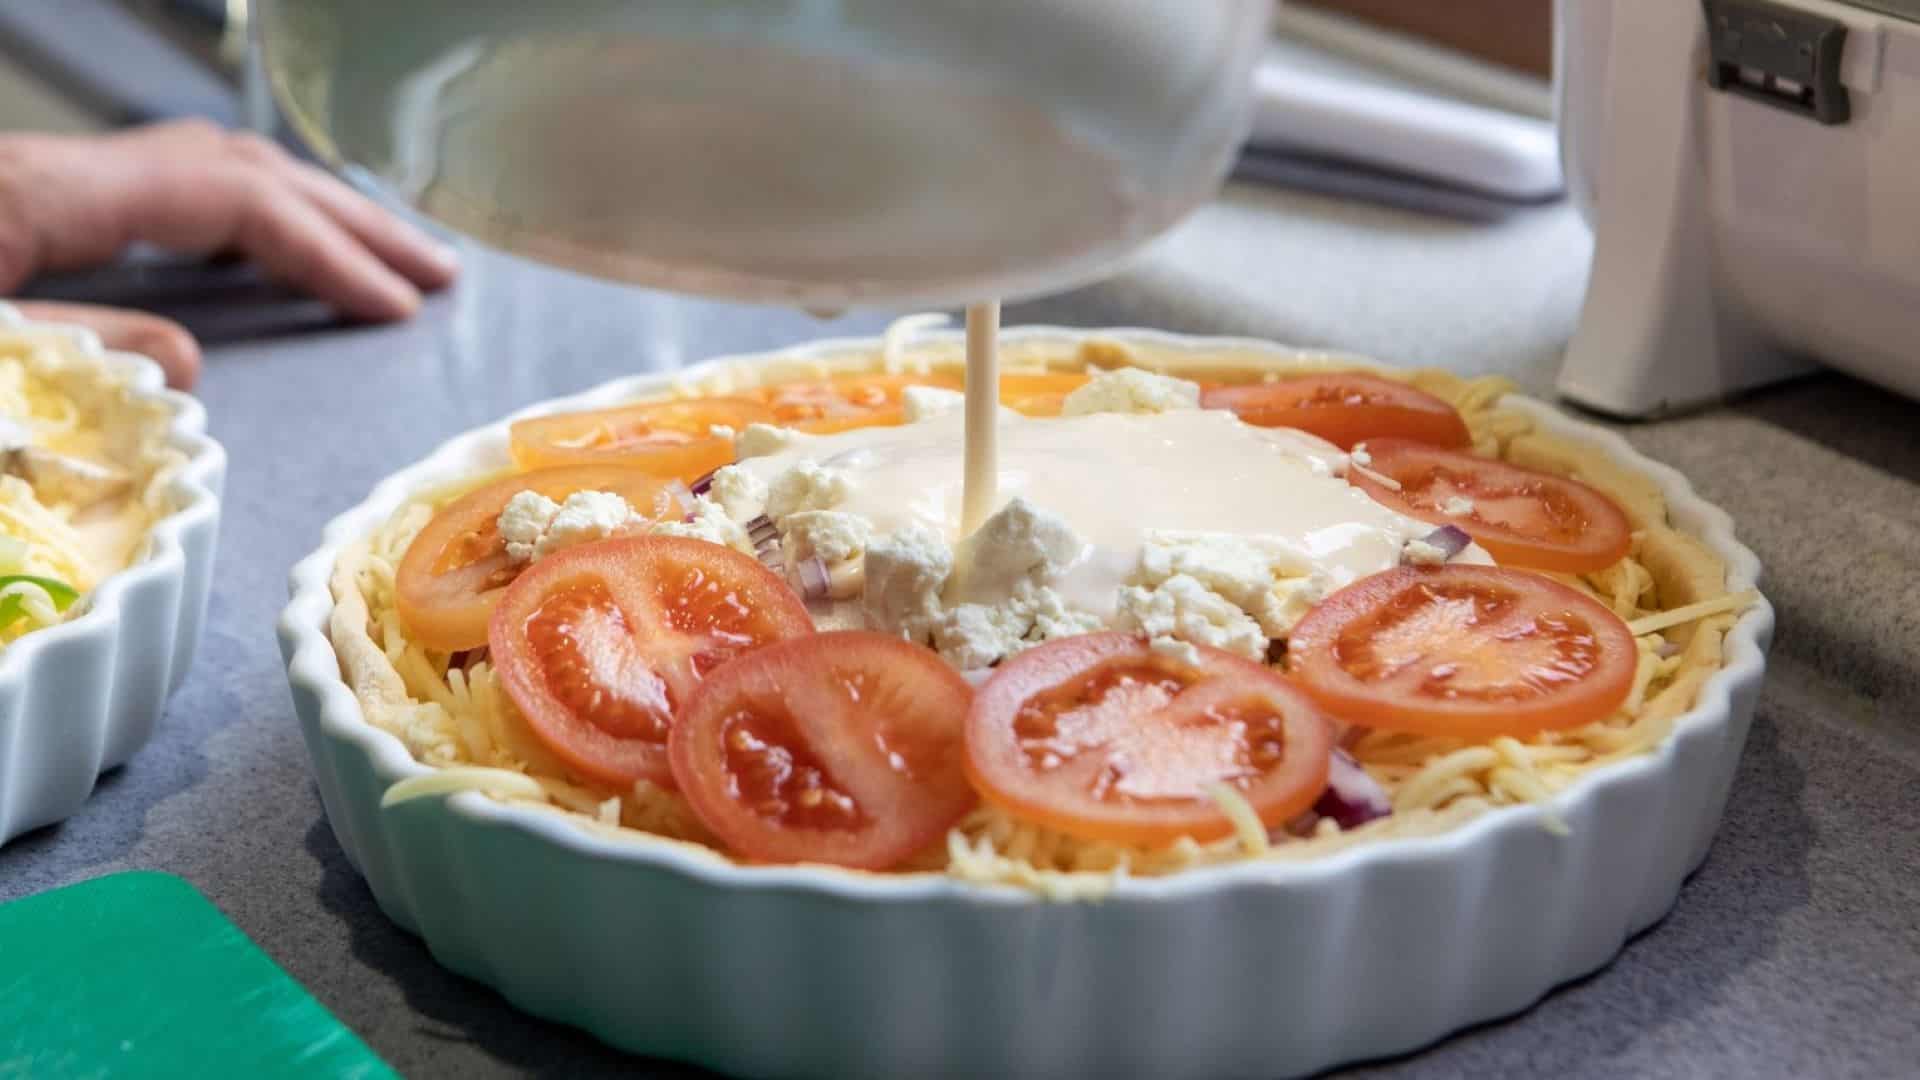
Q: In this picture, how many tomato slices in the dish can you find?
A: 10